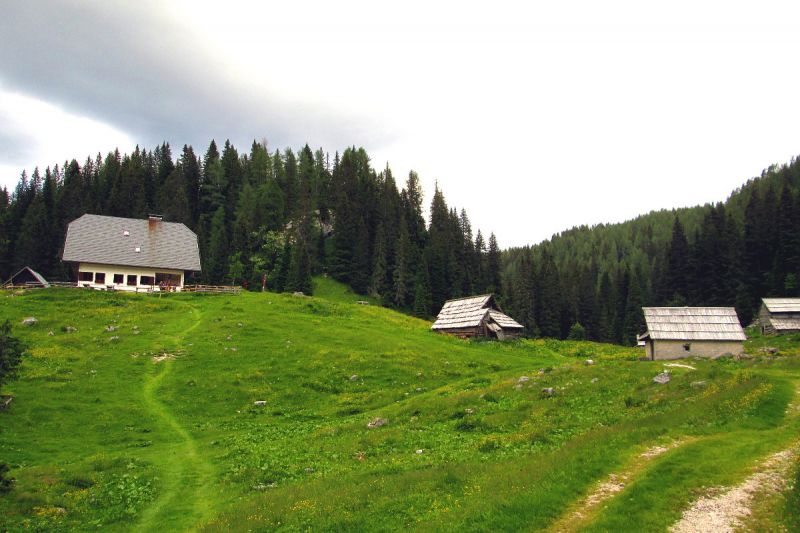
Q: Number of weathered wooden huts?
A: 3